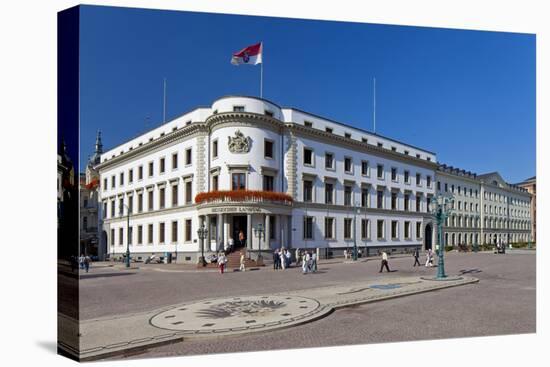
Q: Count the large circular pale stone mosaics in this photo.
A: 1